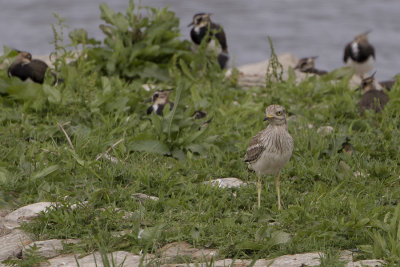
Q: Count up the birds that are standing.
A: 3